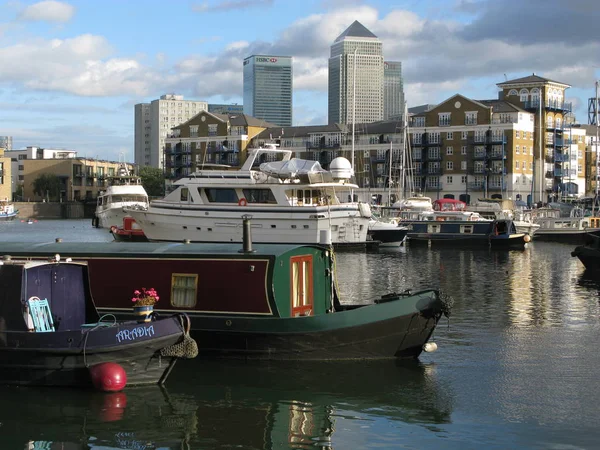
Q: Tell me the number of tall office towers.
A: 3